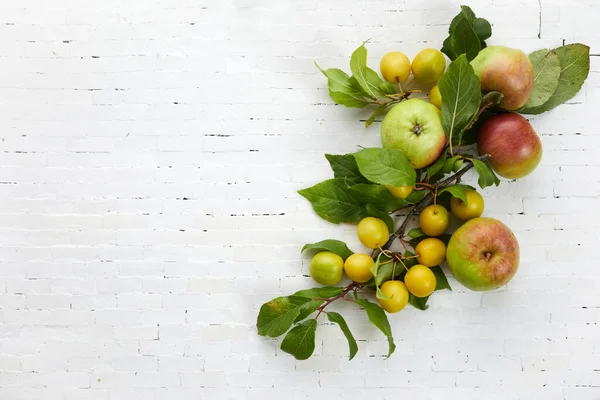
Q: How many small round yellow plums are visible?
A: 12